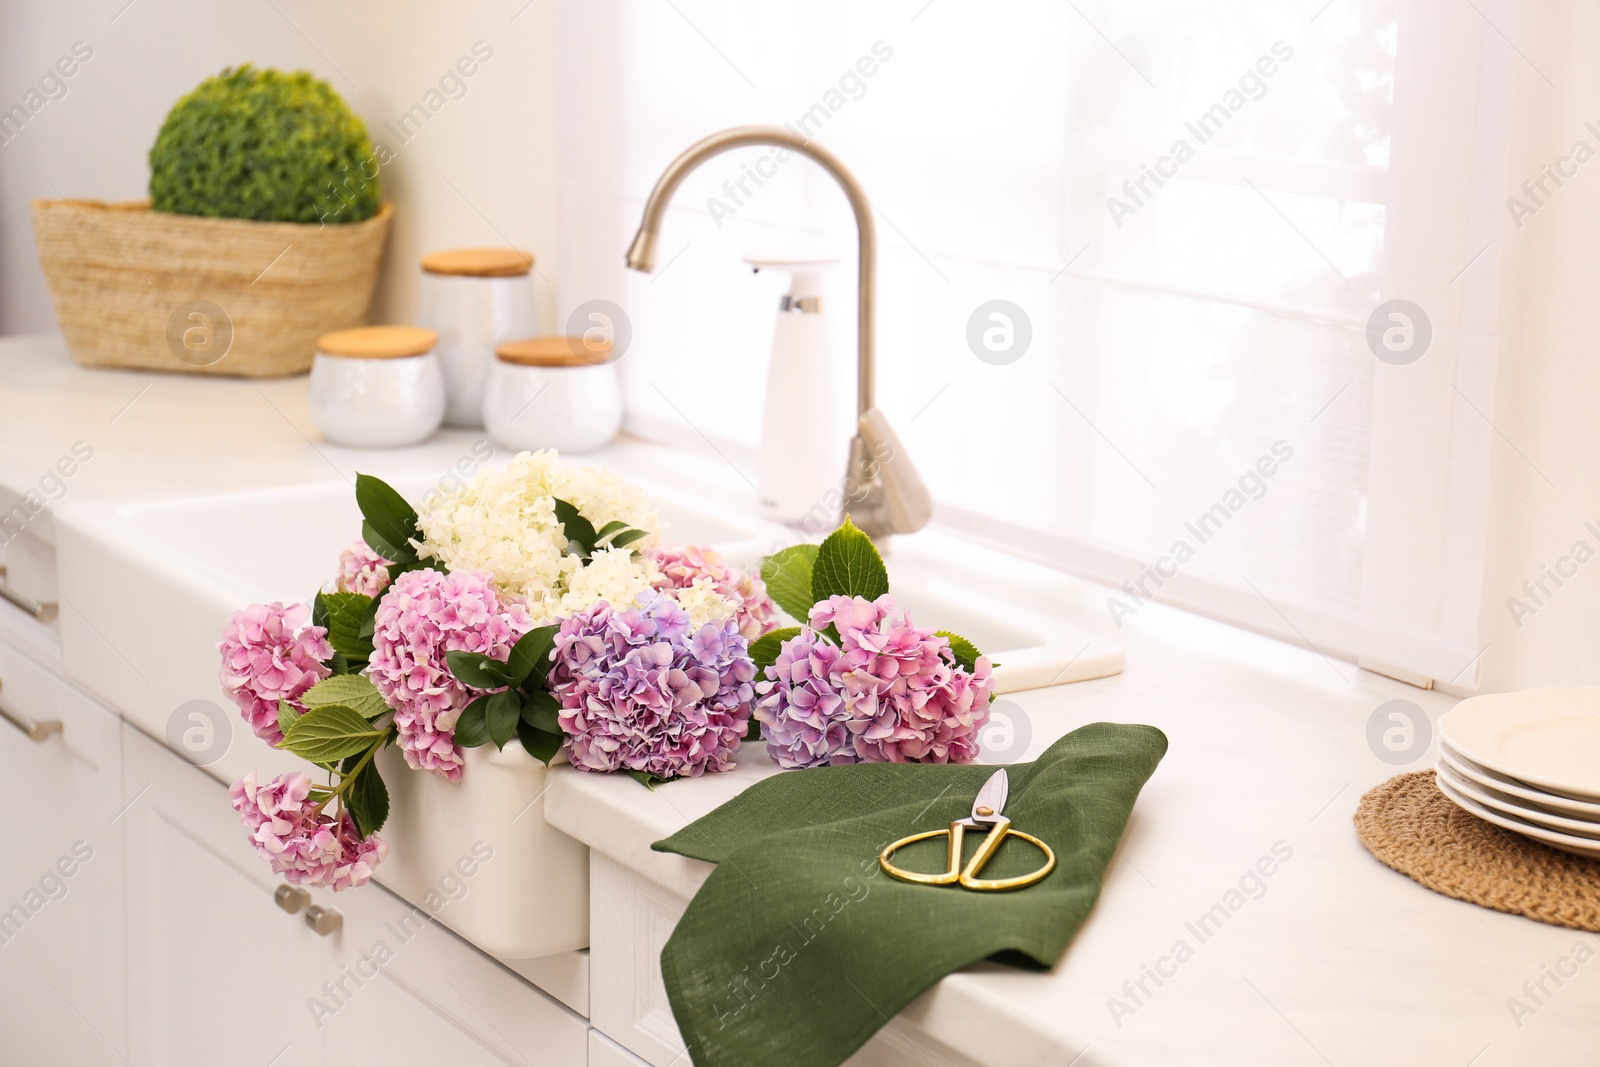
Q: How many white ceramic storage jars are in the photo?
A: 3